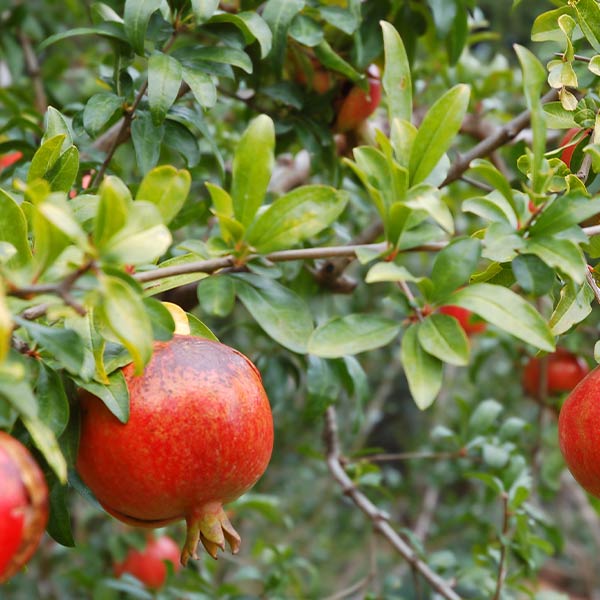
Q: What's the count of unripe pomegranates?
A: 0